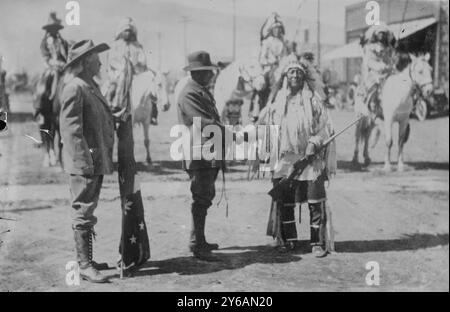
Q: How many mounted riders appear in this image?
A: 4